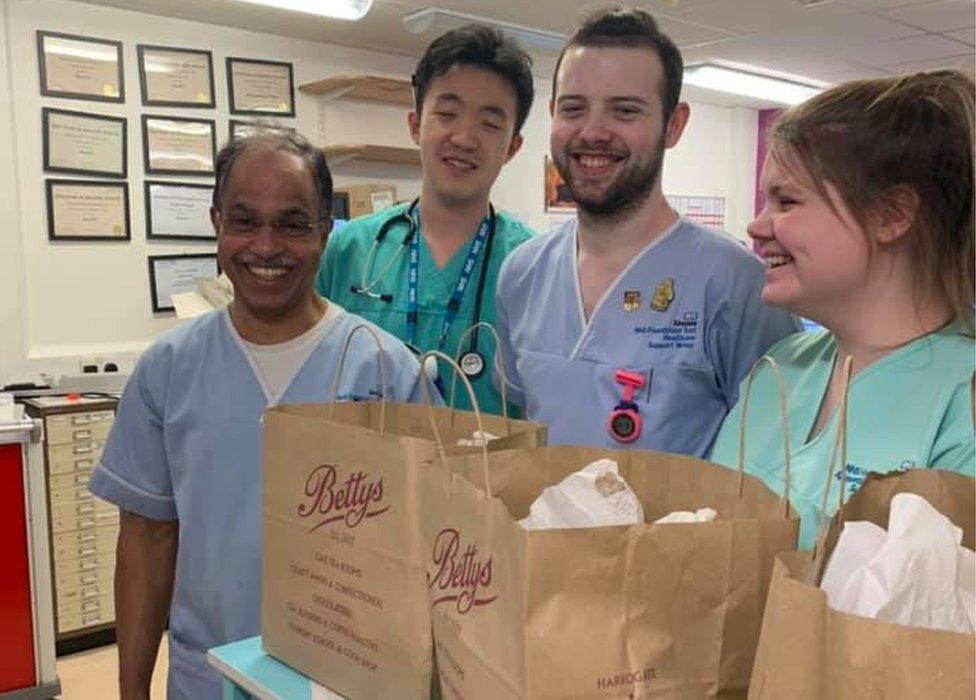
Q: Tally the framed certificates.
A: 9